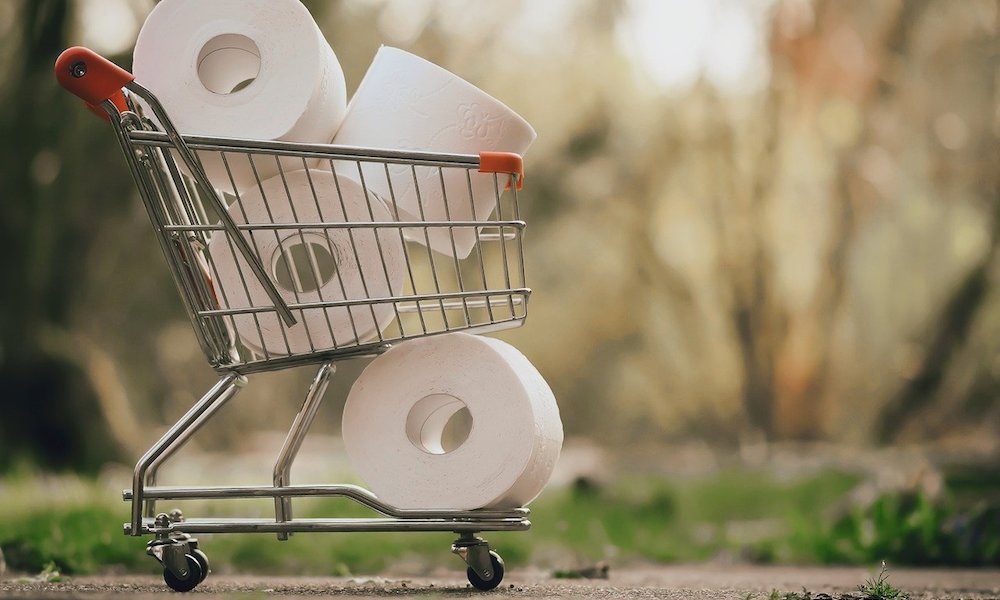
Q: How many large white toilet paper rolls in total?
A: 4